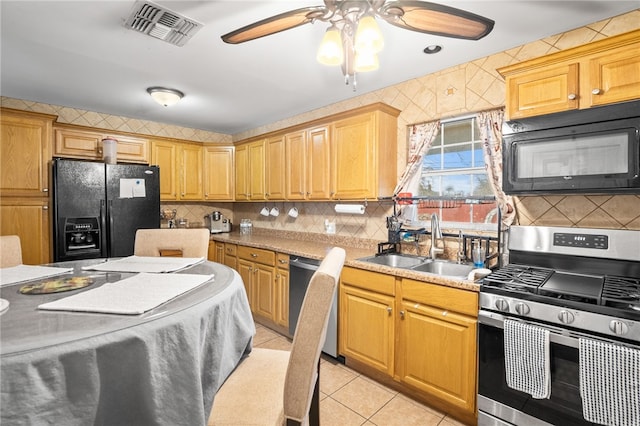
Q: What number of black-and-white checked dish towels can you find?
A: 2